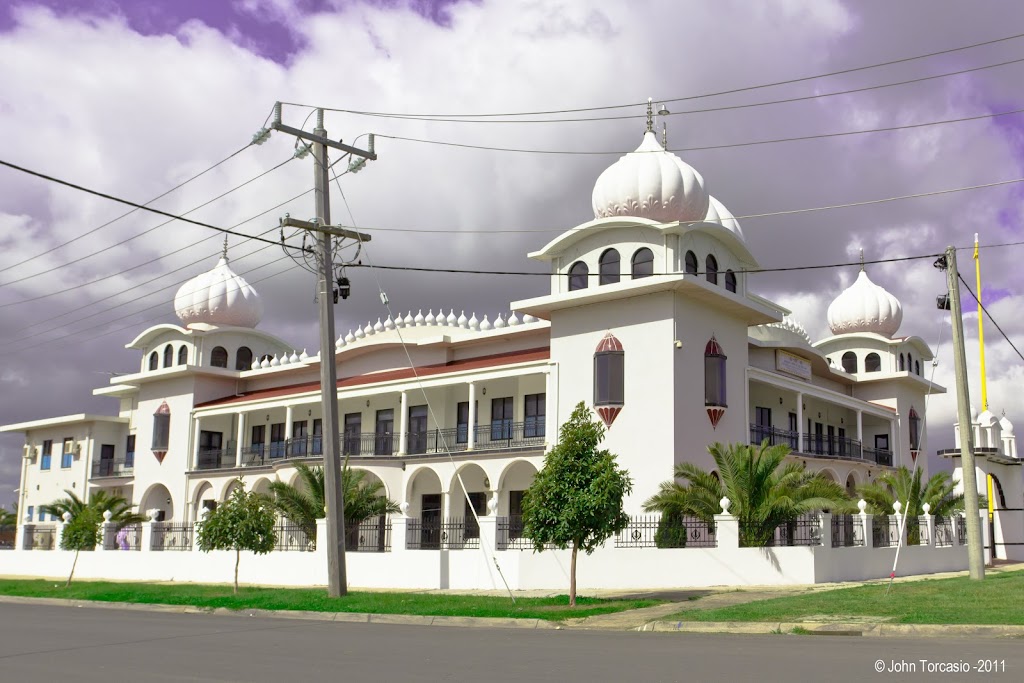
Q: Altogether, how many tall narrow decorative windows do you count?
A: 4